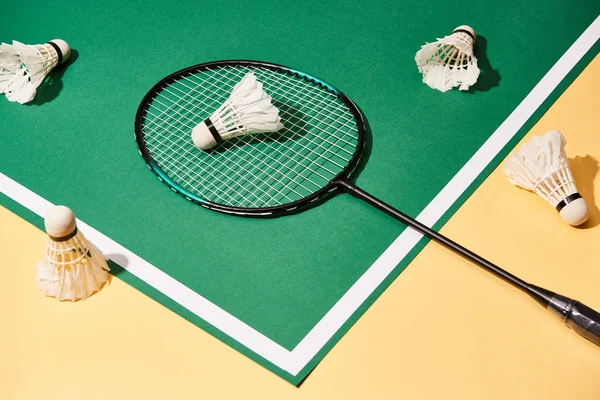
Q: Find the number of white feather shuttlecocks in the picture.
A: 5